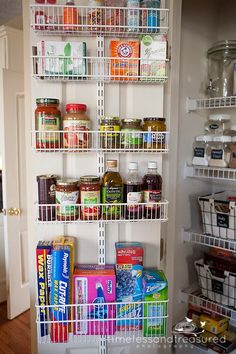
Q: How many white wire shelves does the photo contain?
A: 9